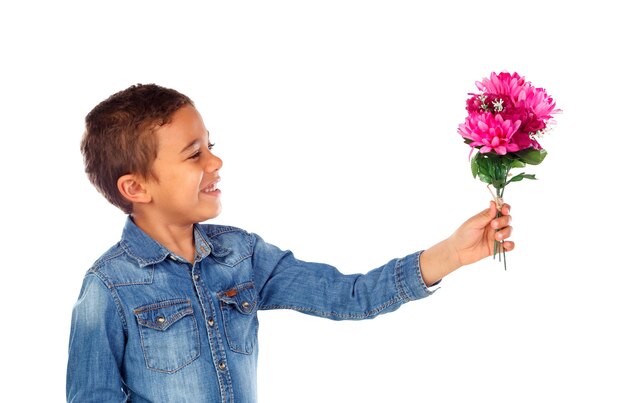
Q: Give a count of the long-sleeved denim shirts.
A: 1